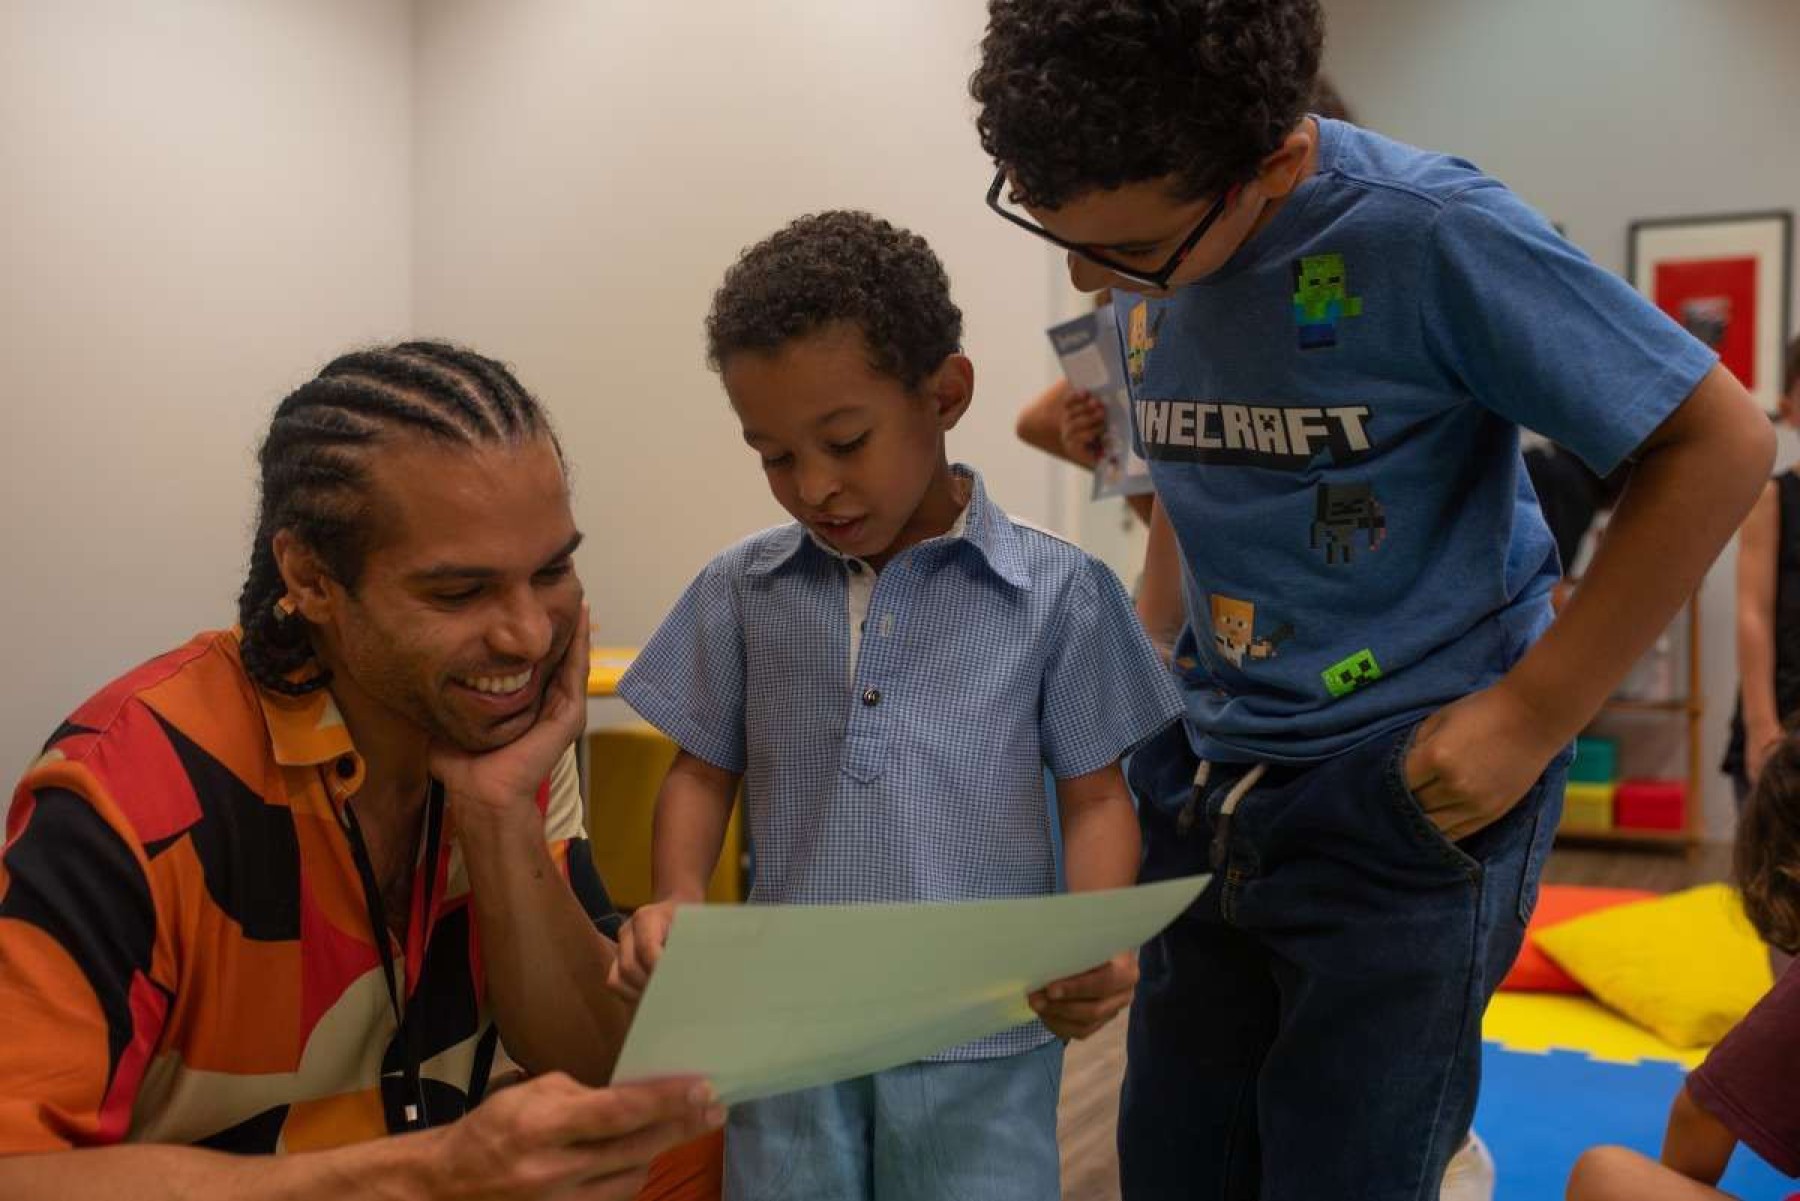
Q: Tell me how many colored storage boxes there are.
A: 3